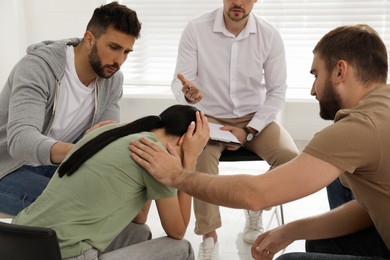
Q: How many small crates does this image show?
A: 0